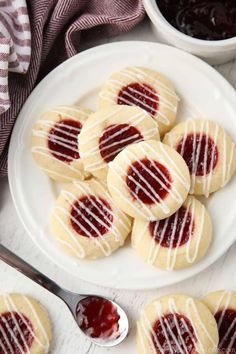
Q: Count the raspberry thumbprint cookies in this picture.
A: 10